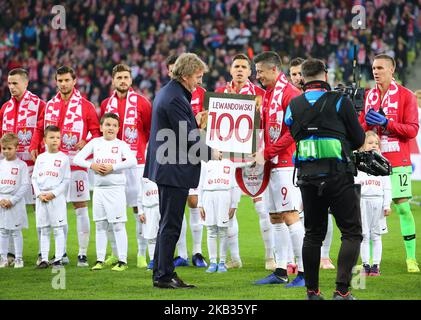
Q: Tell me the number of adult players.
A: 8